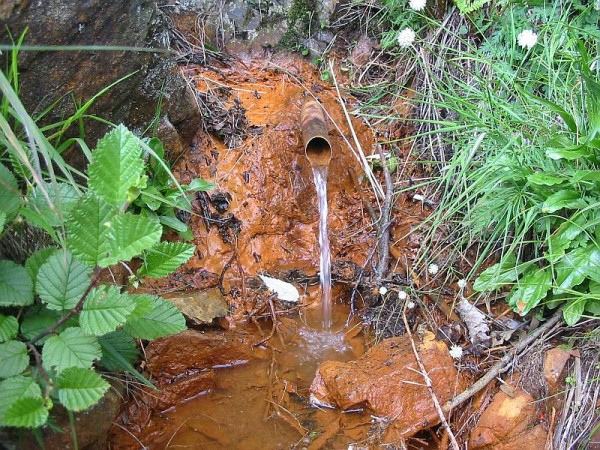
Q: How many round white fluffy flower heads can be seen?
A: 9